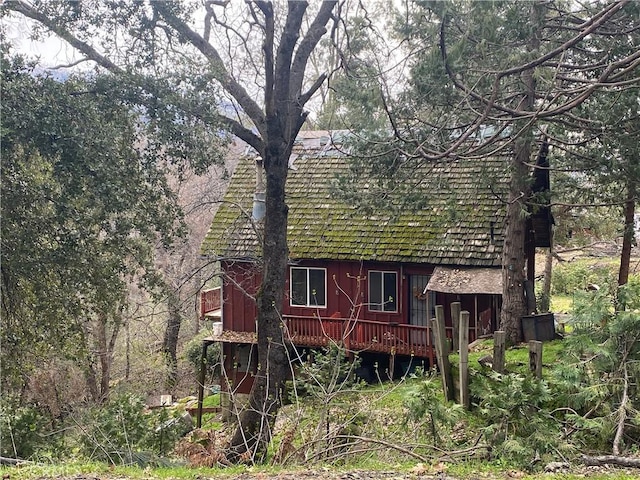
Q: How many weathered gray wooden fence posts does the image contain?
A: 6